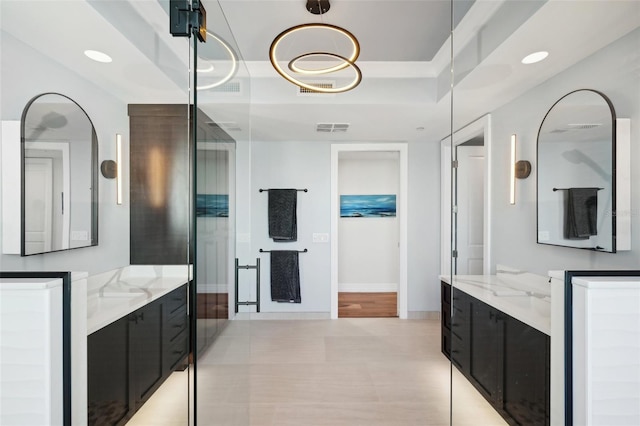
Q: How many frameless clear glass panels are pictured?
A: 3